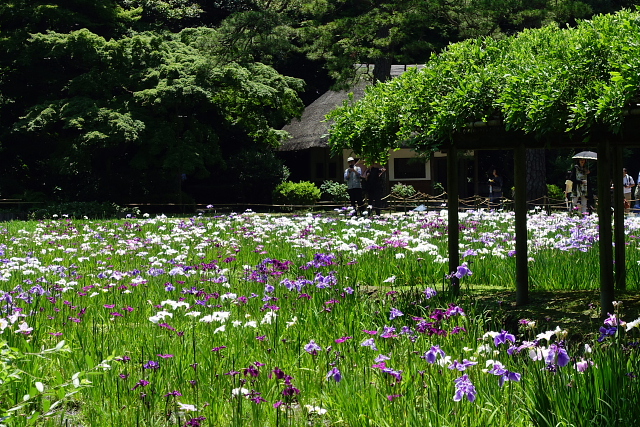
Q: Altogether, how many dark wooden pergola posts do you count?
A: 4